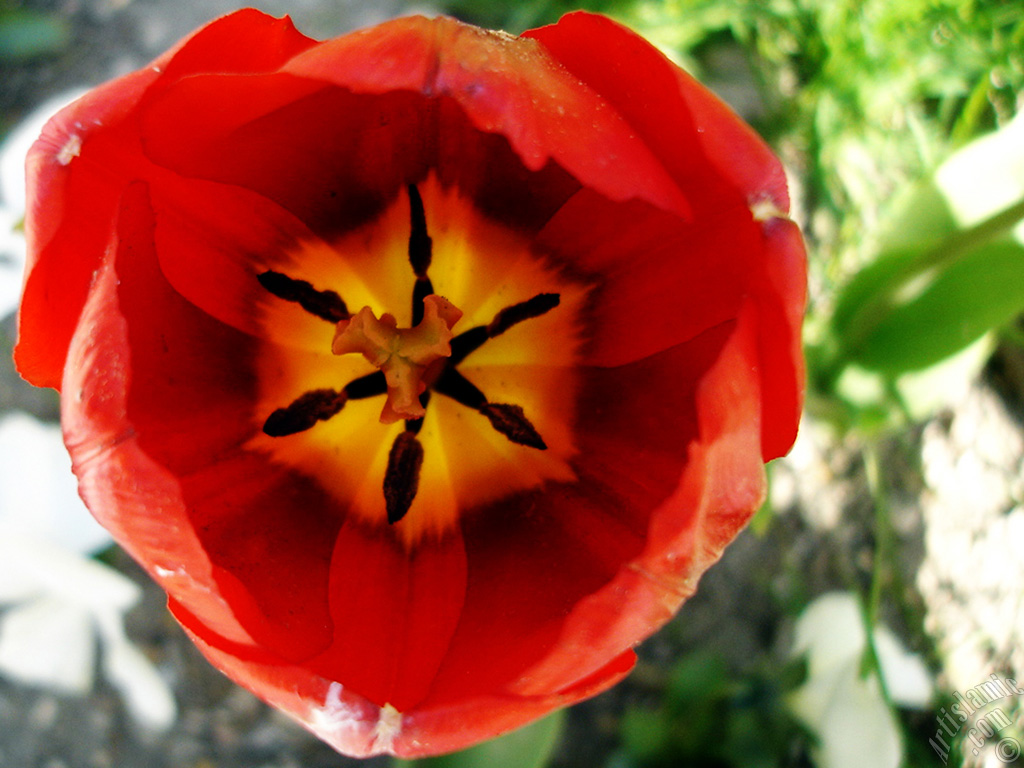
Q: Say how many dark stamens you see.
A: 6